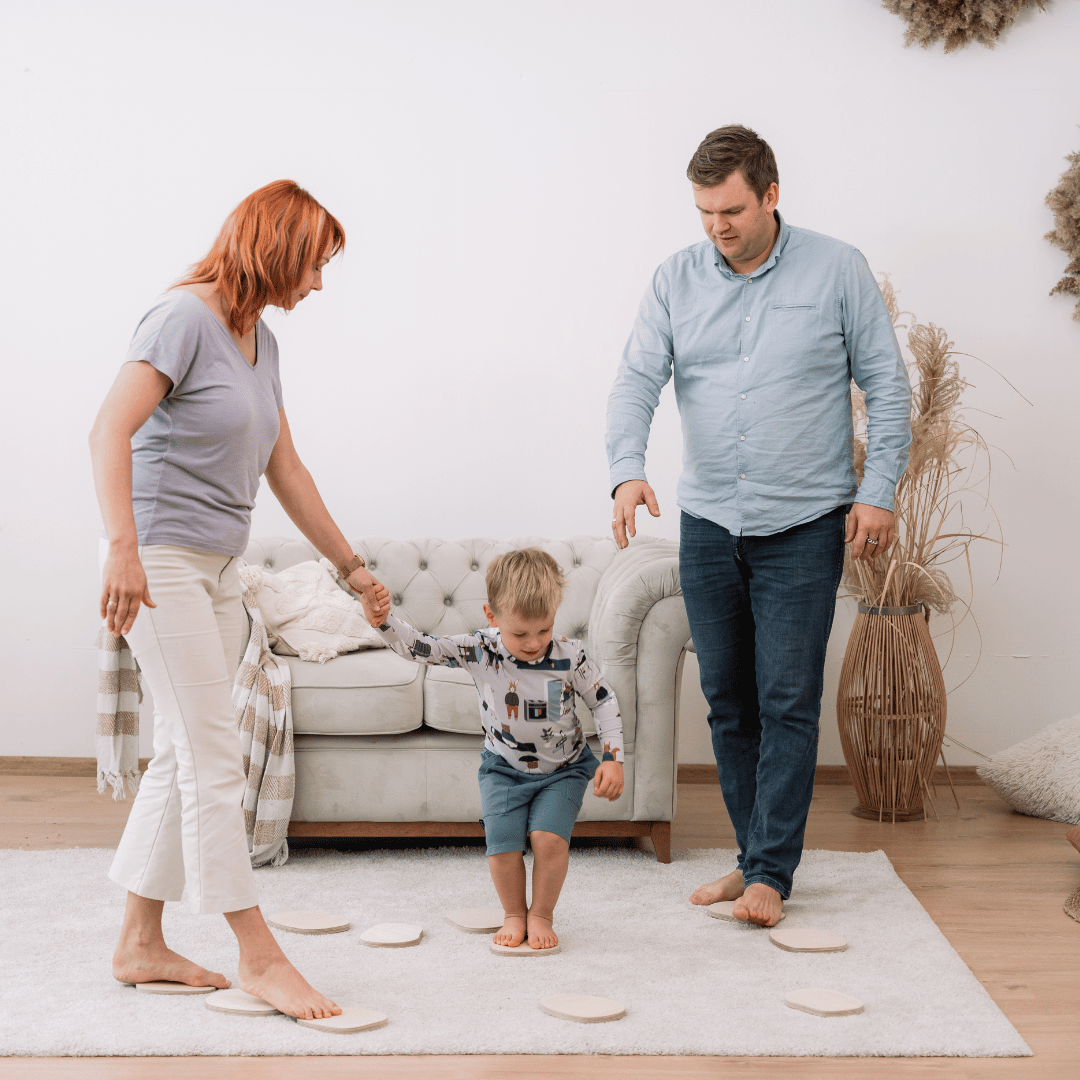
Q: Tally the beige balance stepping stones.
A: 11